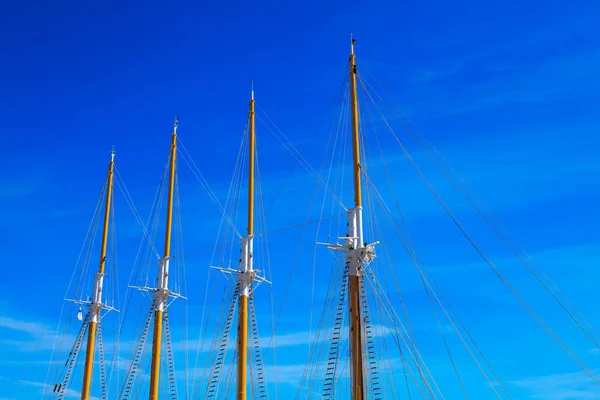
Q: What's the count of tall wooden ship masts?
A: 4